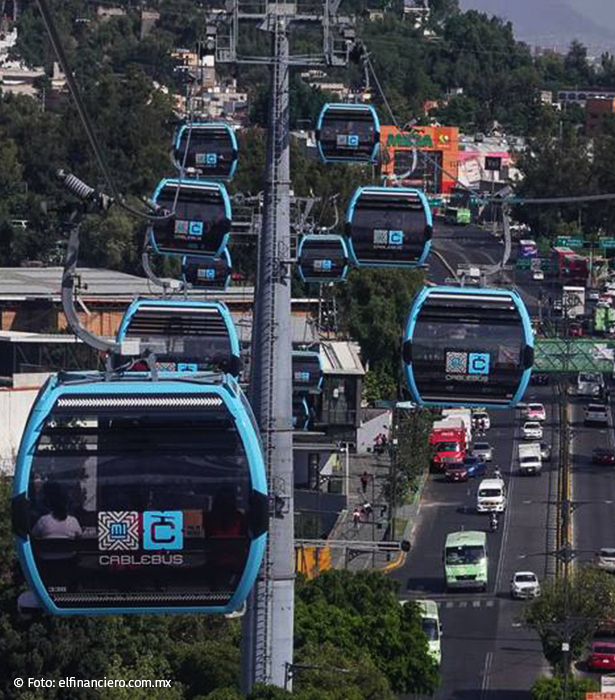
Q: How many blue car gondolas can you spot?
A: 11